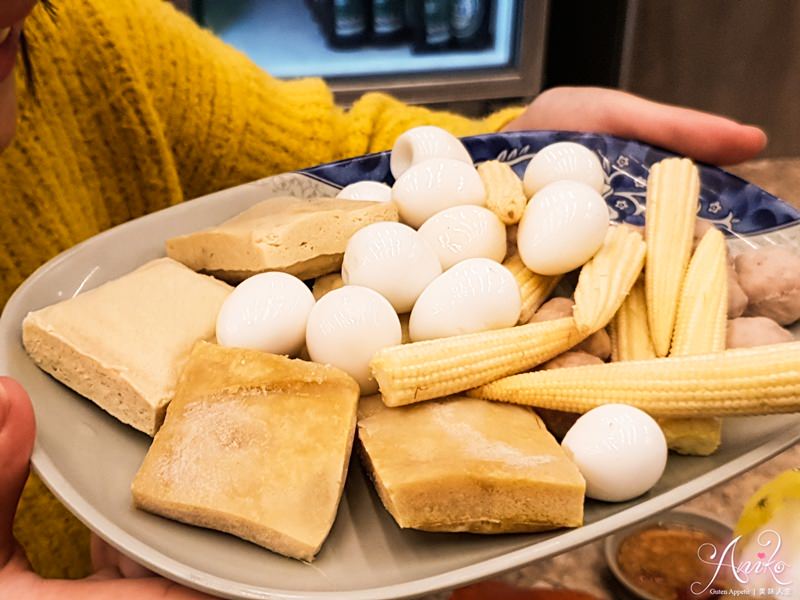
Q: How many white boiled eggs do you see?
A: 11